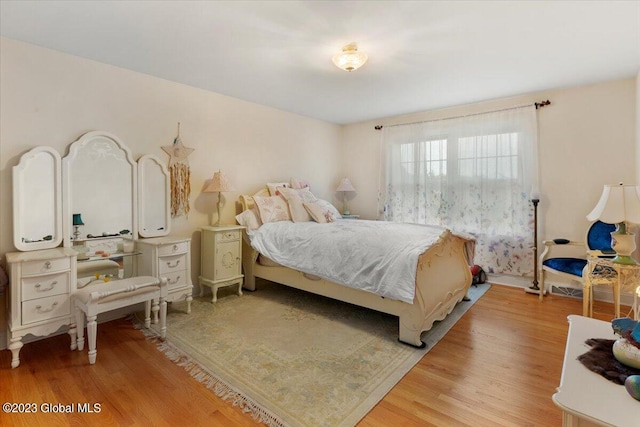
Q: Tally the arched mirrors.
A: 3